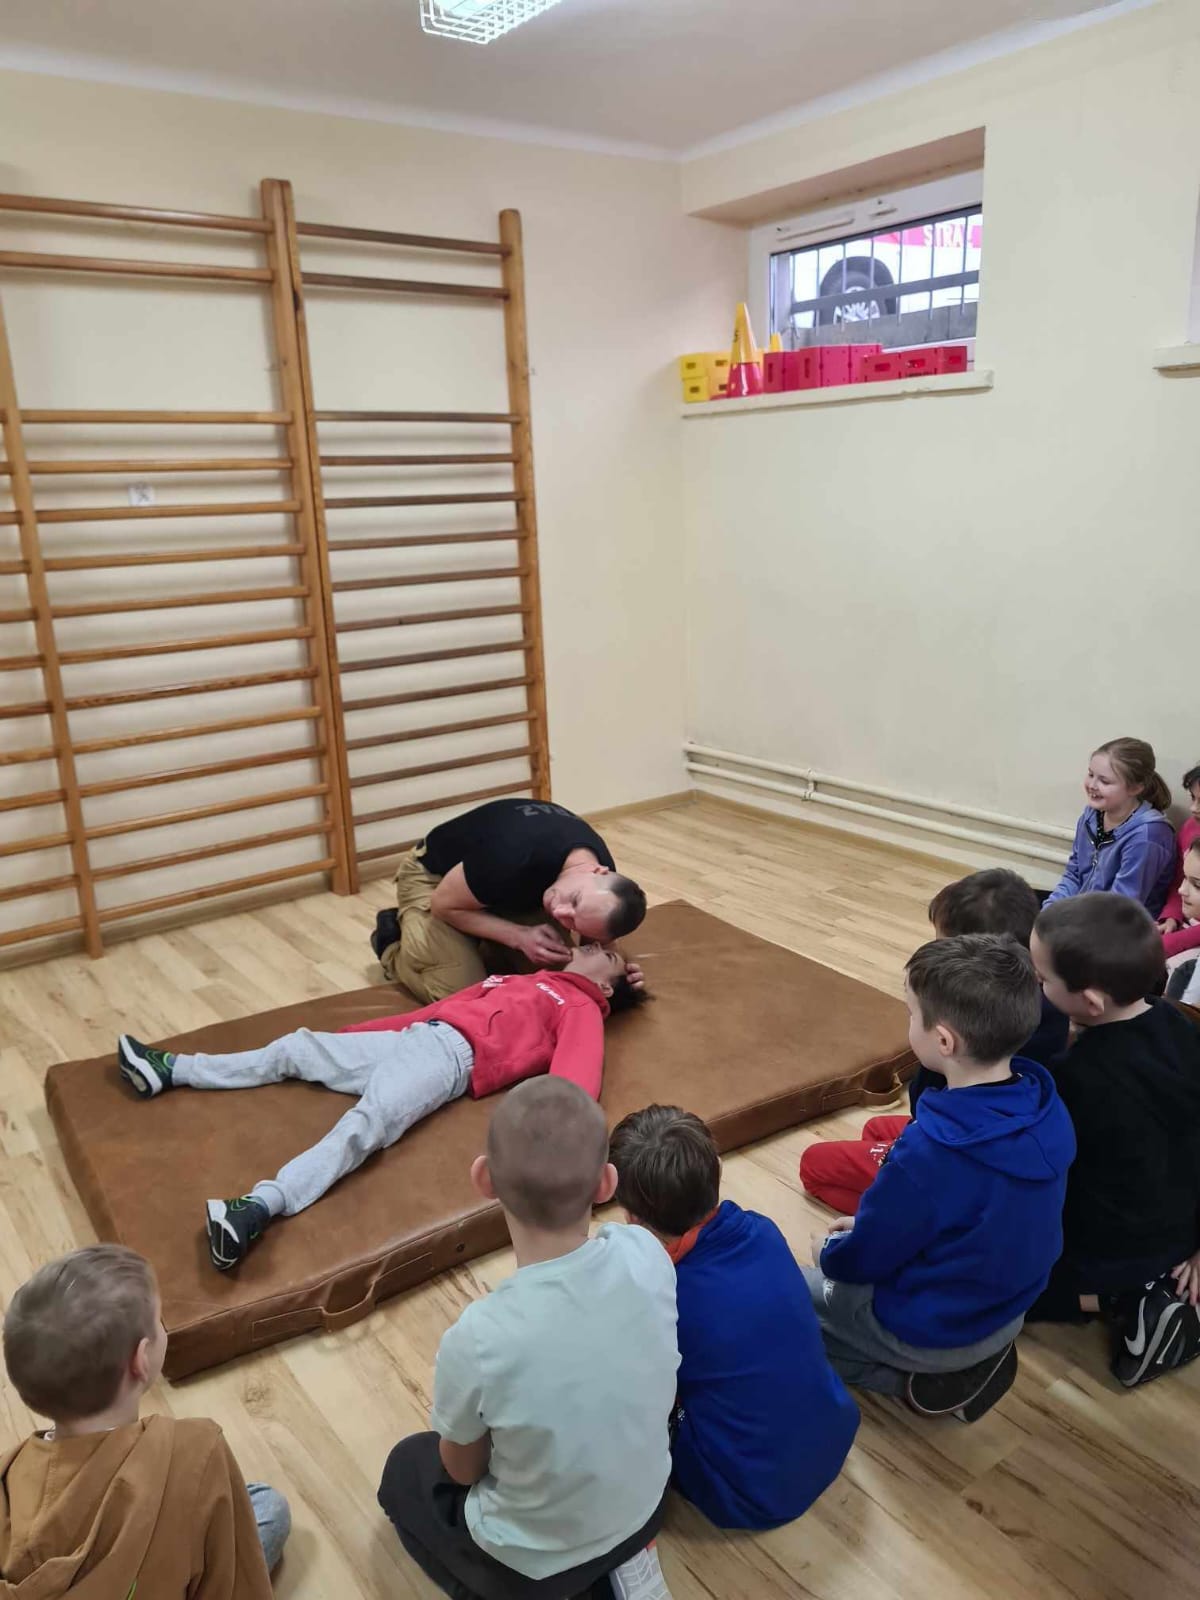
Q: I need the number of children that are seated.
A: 9